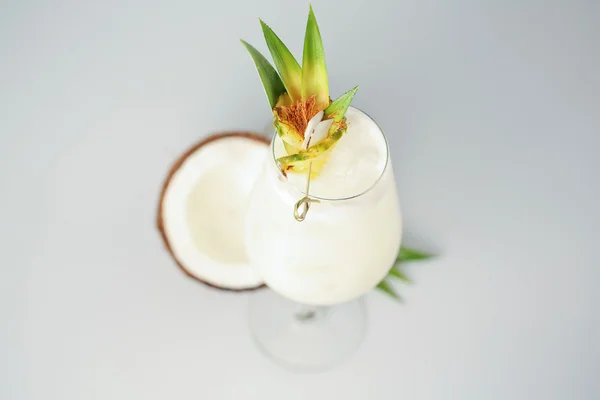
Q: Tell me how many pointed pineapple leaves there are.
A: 7